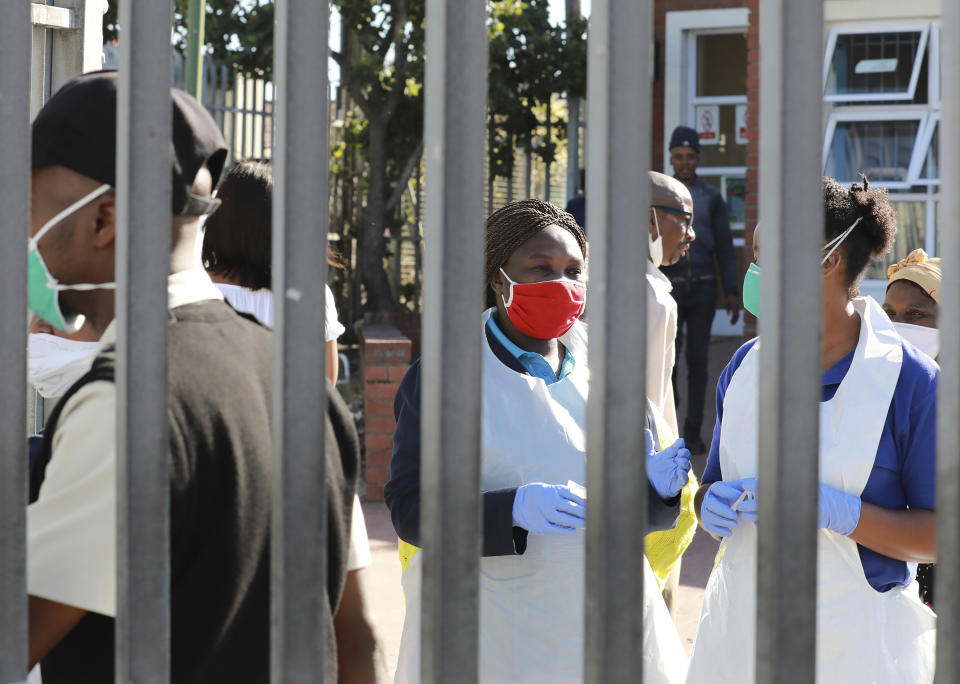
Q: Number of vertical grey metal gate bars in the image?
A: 7